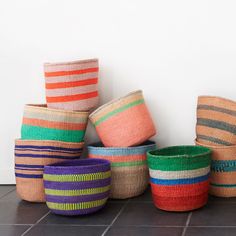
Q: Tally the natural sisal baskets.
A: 9